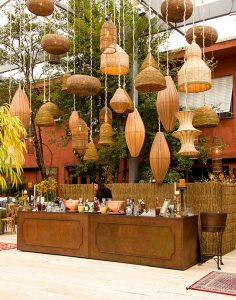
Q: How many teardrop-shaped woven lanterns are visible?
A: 4